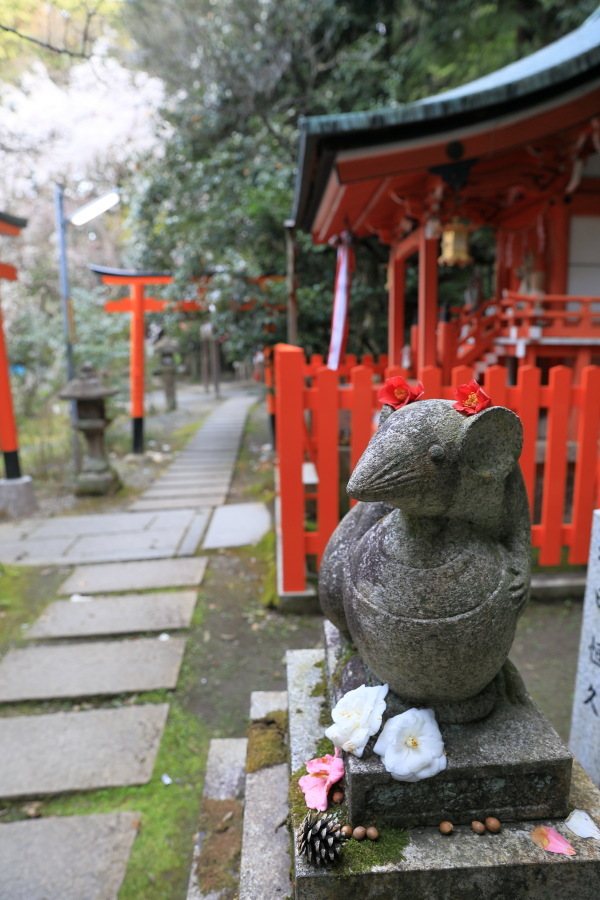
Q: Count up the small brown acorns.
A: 7